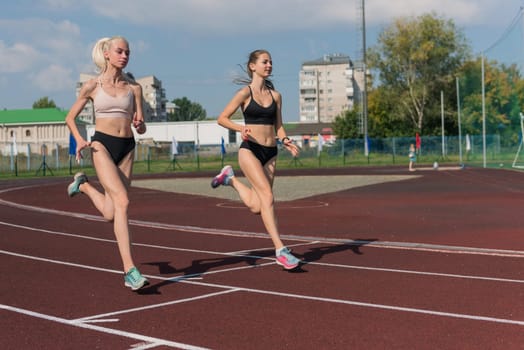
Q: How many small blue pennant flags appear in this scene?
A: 3